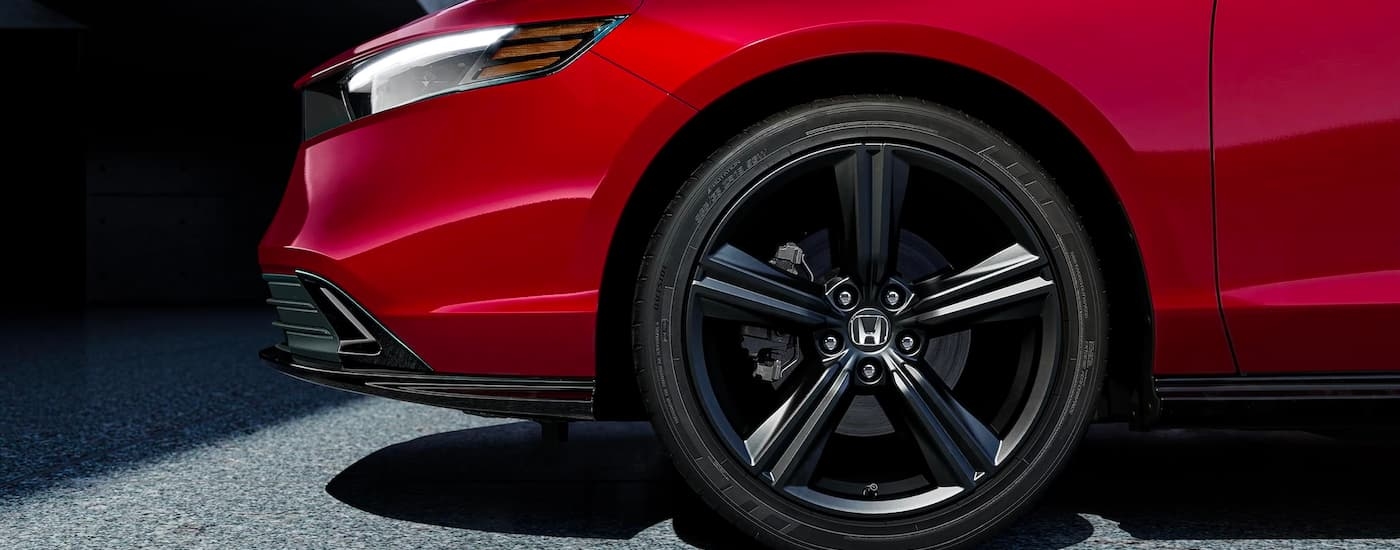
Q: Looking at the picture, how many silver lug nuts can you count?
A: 5